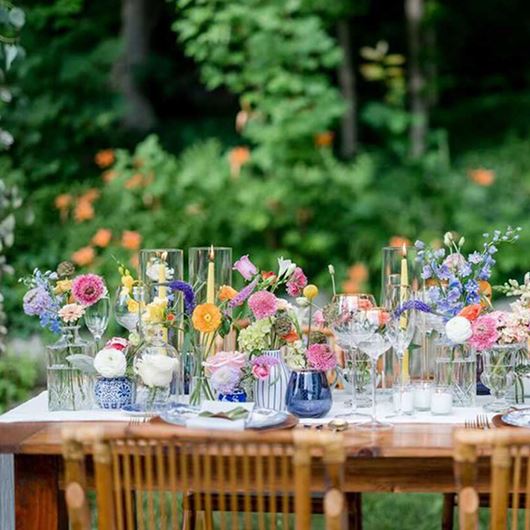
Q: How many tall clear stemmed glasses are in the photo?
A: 5